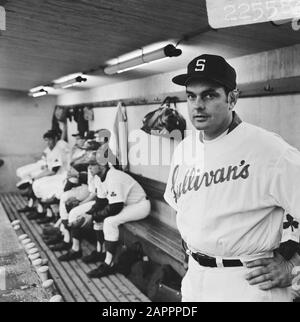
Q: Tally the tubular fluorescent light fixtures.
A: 3